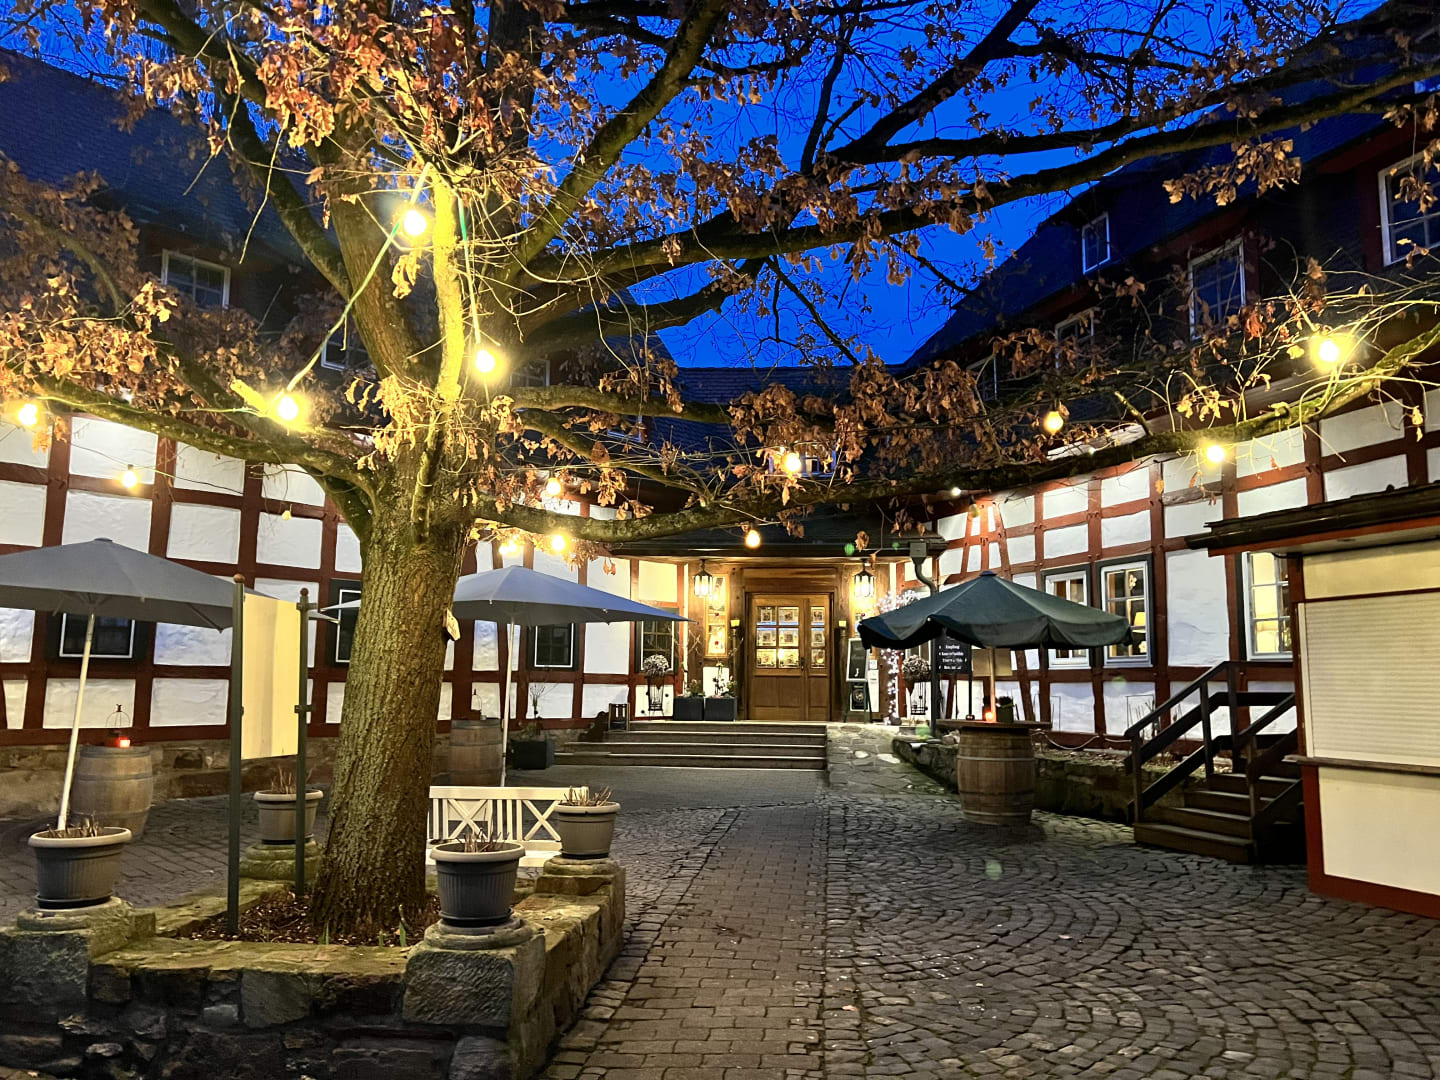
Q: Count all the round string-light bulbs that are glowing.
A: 13